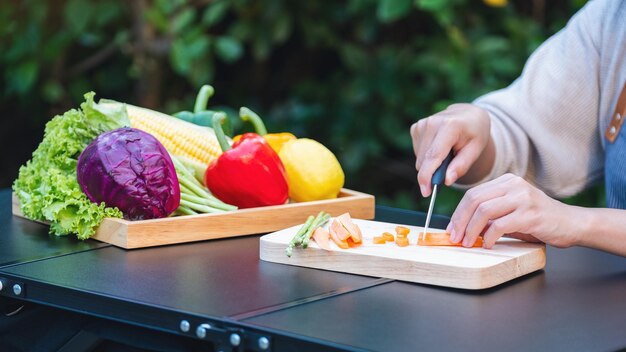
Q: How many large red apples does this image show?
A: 0